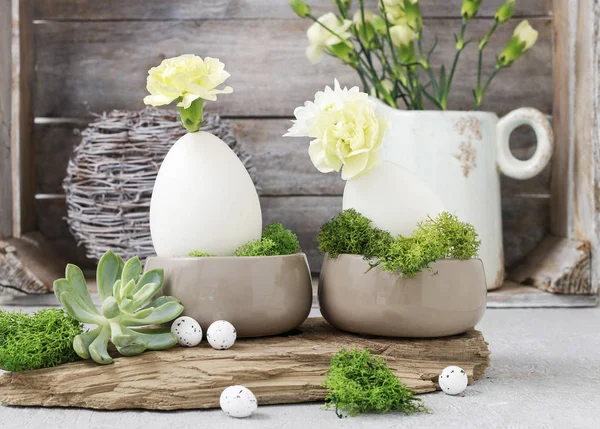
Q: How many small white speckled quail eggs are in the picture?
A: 4